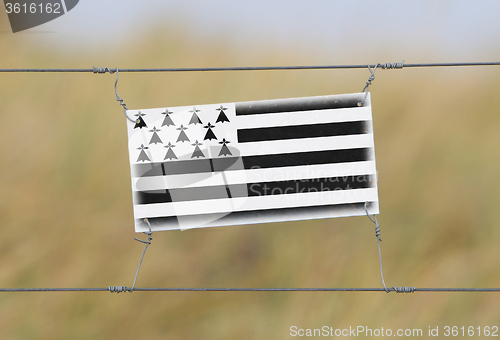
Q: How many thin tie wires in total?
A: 4